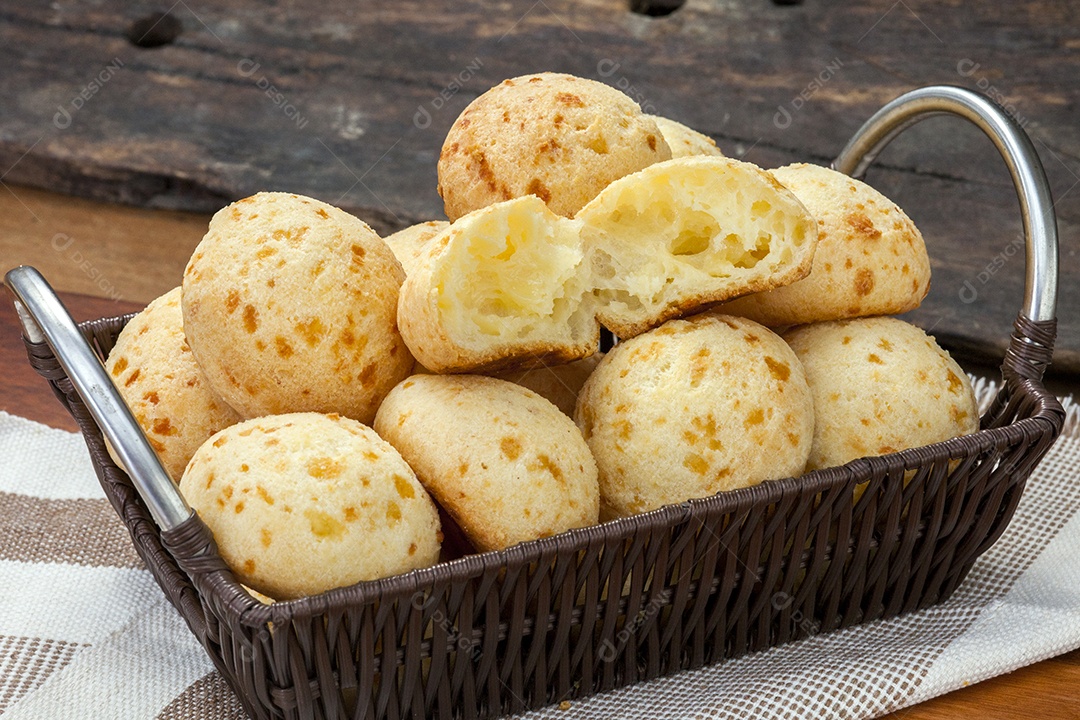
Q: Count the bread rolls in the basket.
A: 12